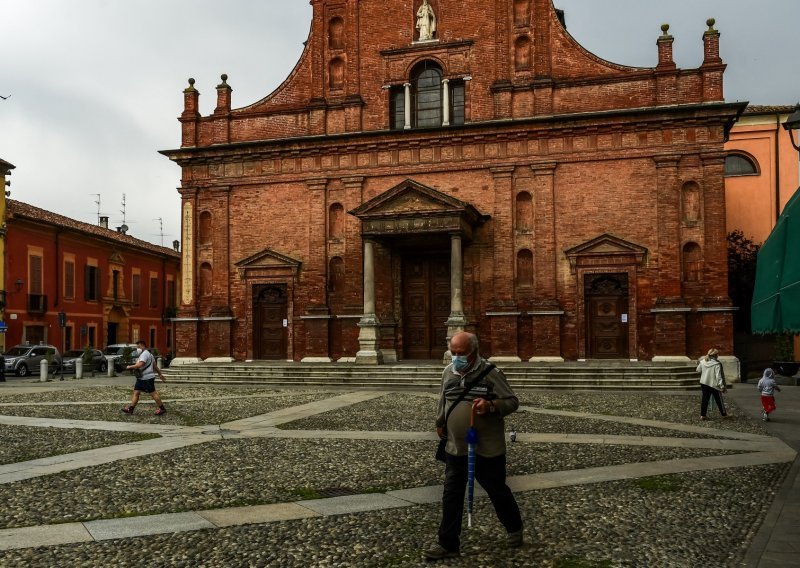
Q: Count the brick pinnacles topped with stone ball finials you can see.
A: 4